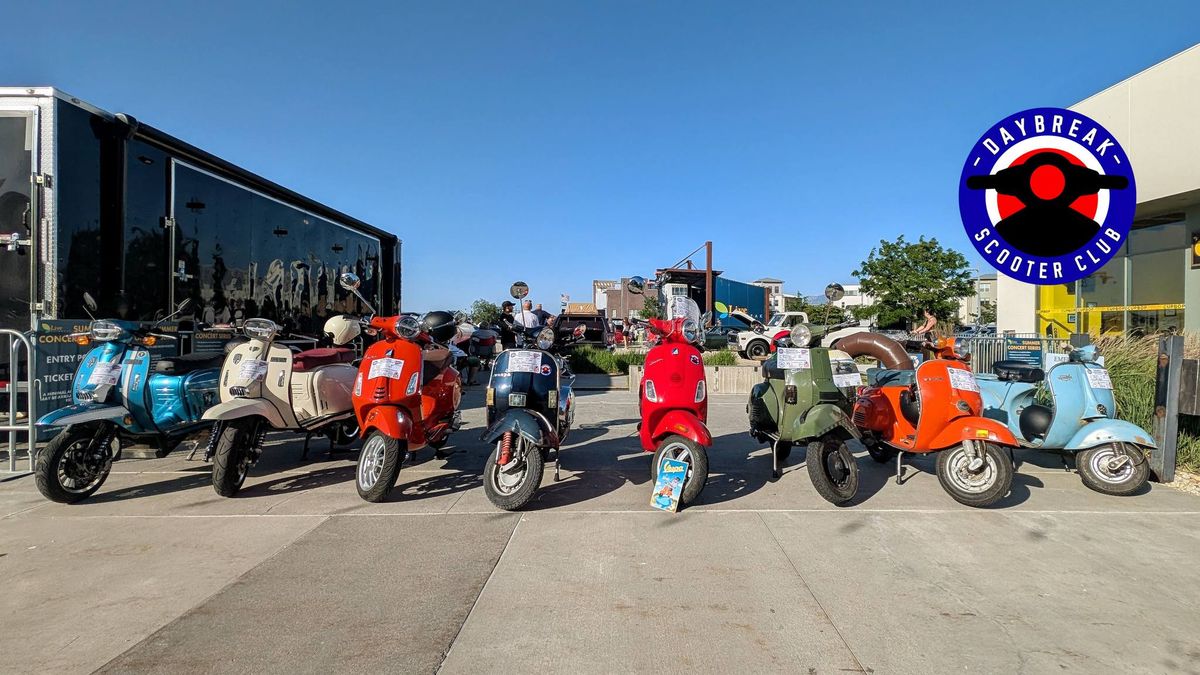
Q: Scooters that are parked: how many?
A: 8